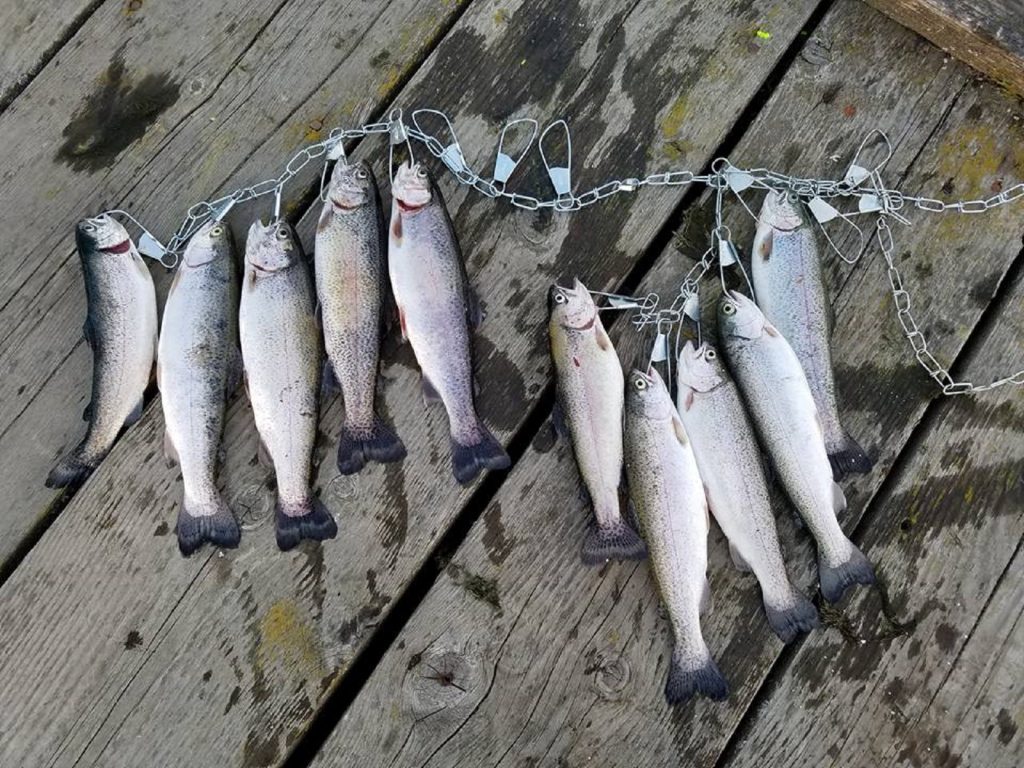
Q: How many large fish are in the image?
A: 10